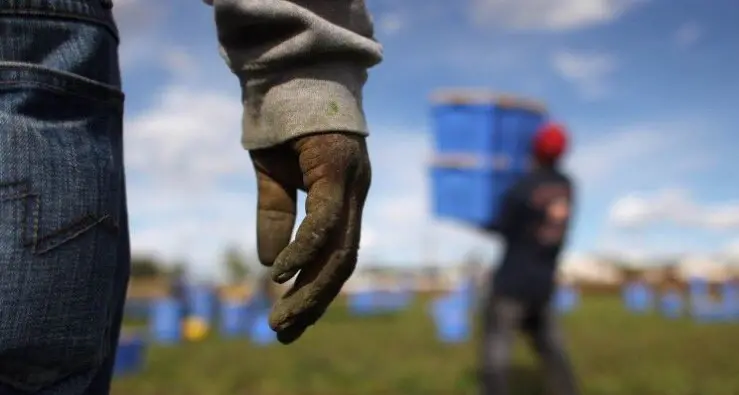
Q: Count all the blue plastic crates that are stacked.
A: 2